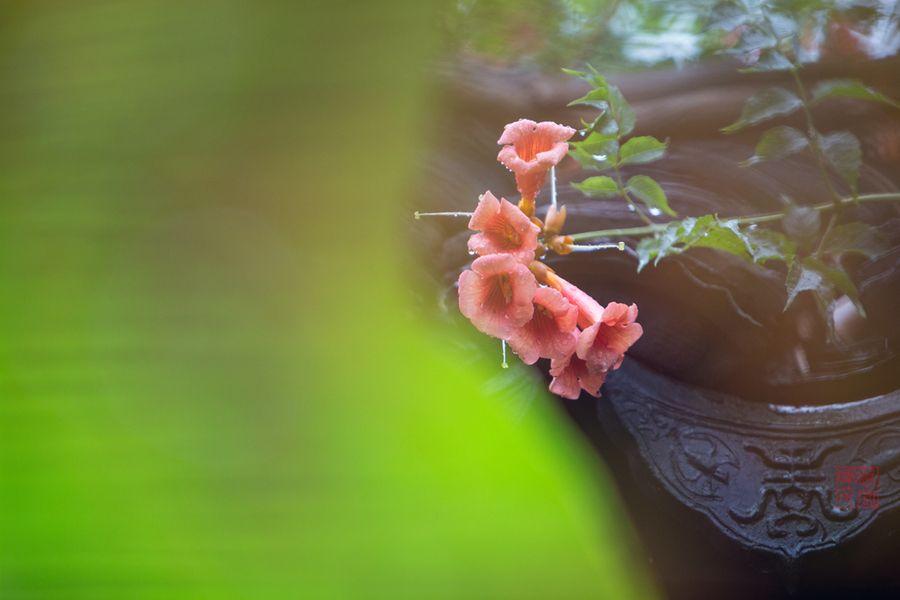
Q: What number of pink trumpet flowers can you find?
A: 6